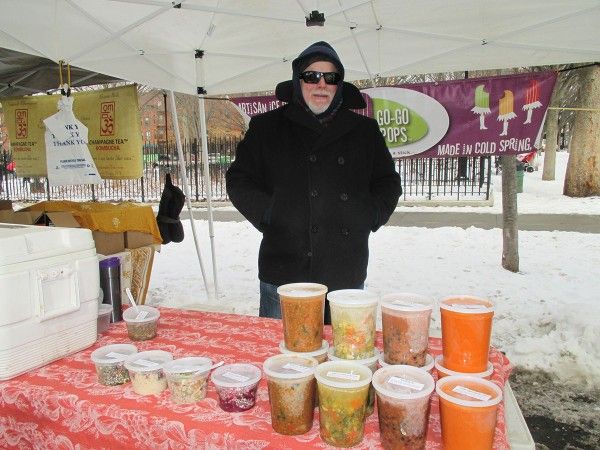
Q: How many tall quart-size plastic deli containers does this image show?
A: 12